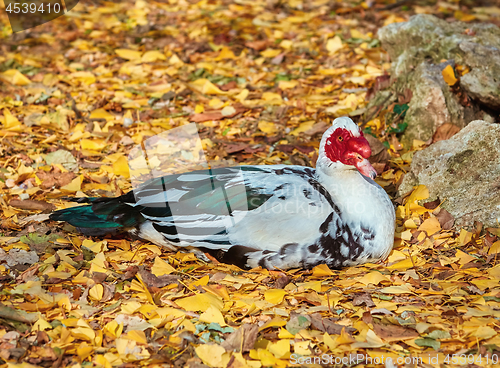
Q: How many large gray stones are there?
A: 2